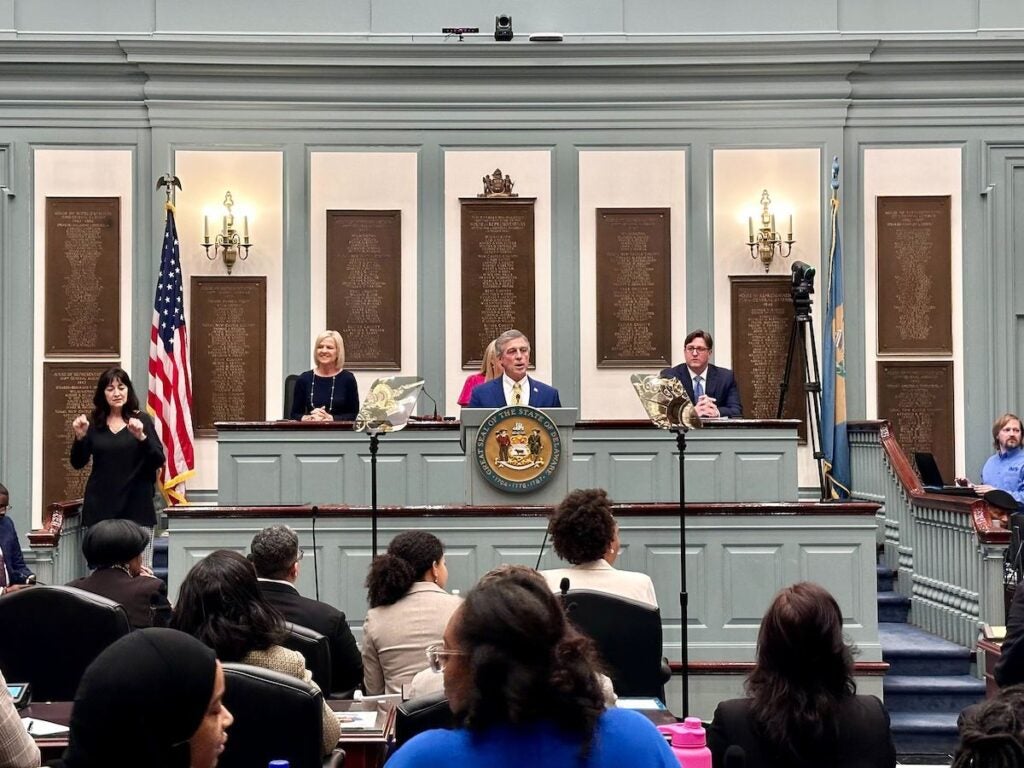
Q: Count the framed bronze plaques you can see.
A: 9